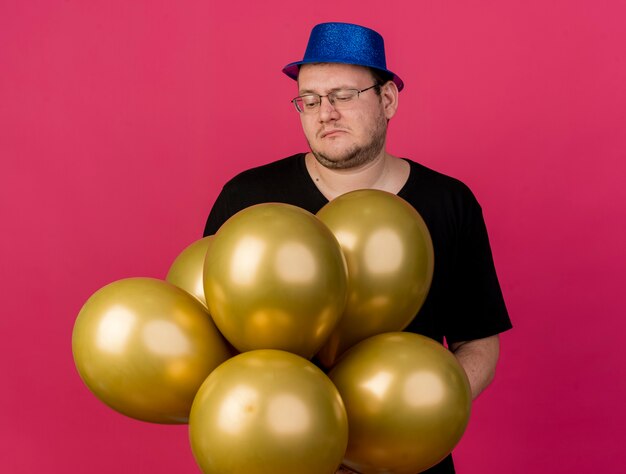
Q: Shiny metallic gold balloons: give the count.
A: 6